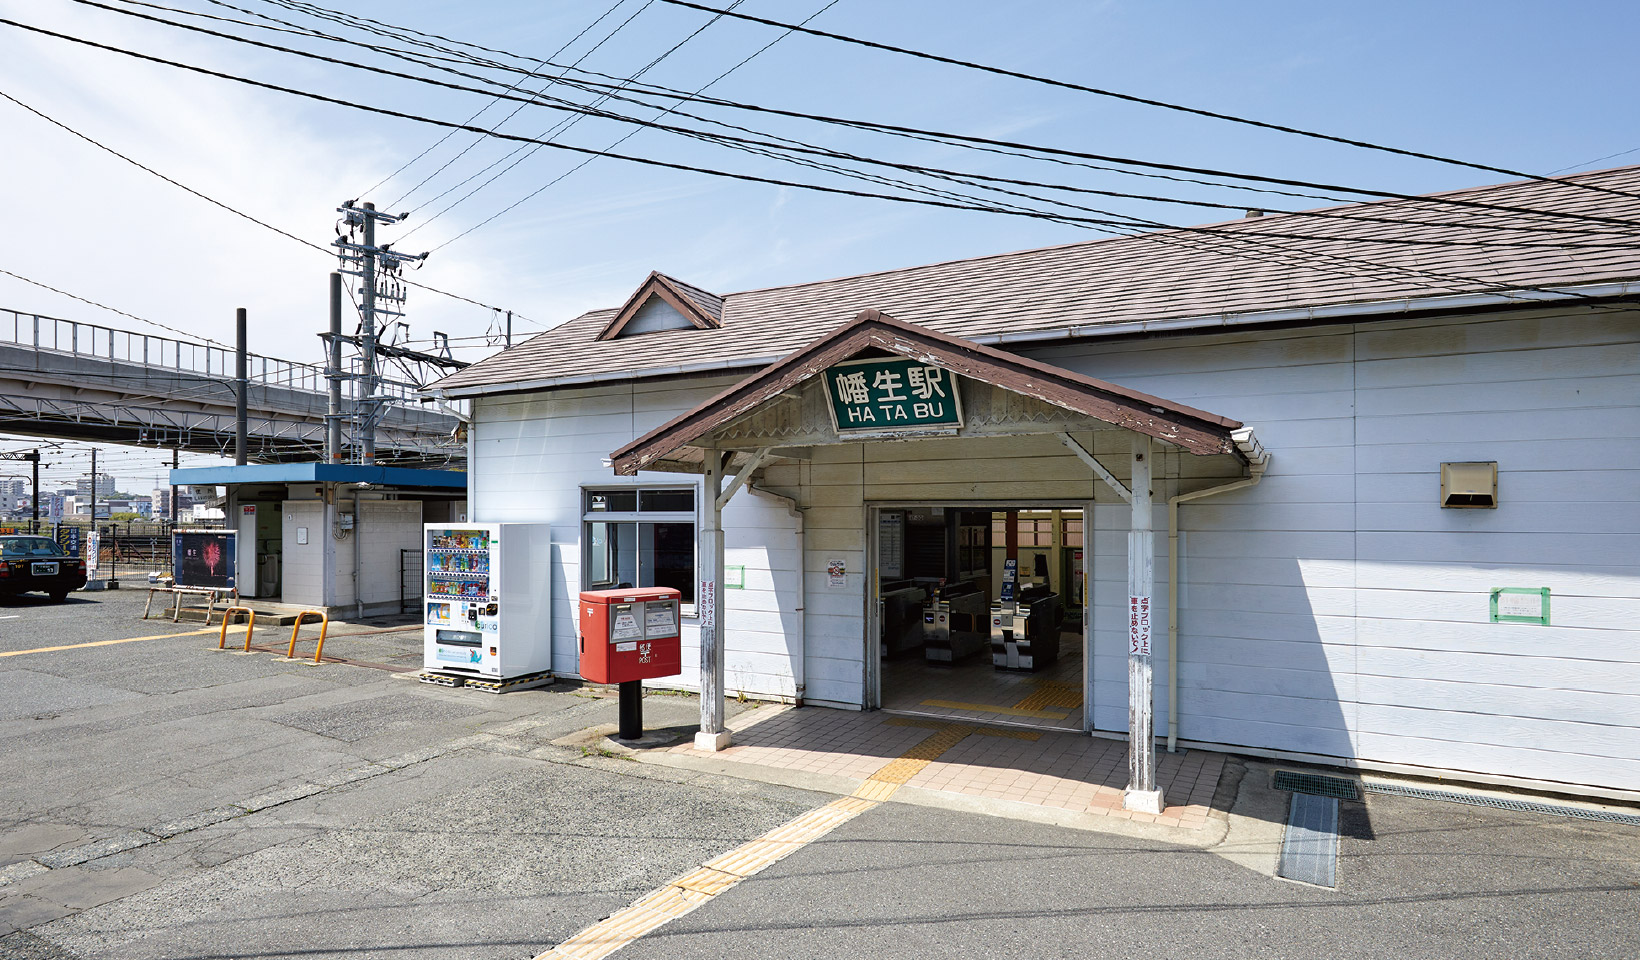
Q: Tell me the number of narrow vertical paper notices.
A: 2